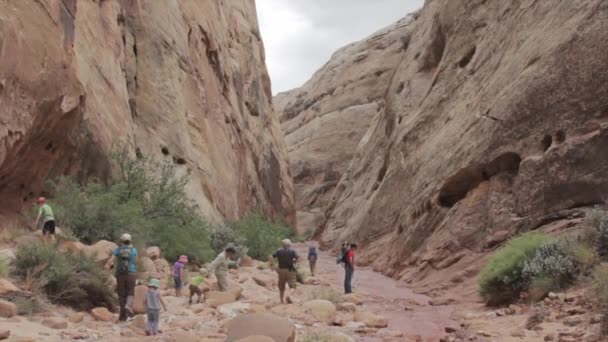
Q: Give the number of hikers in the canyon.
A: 9